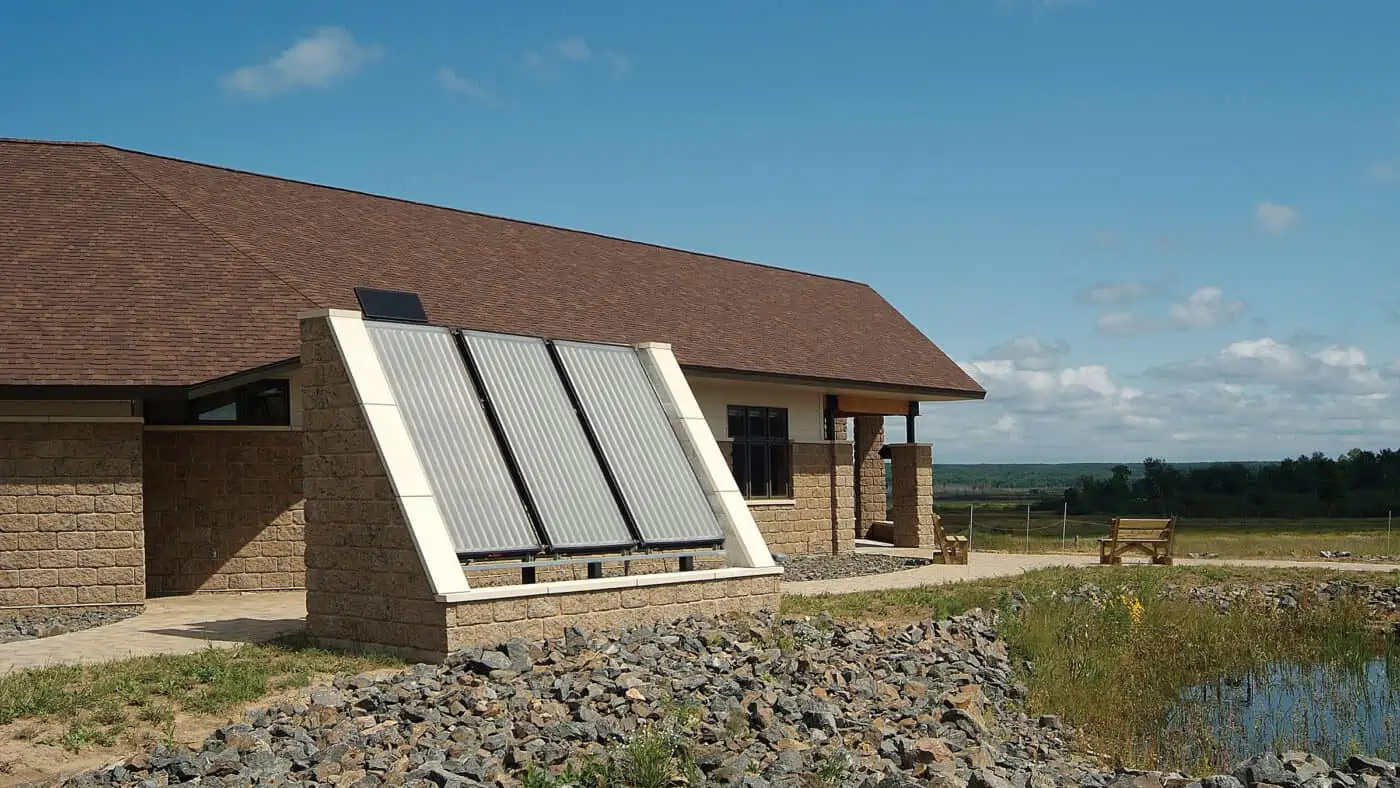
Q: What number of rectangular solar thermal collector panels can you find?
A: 3